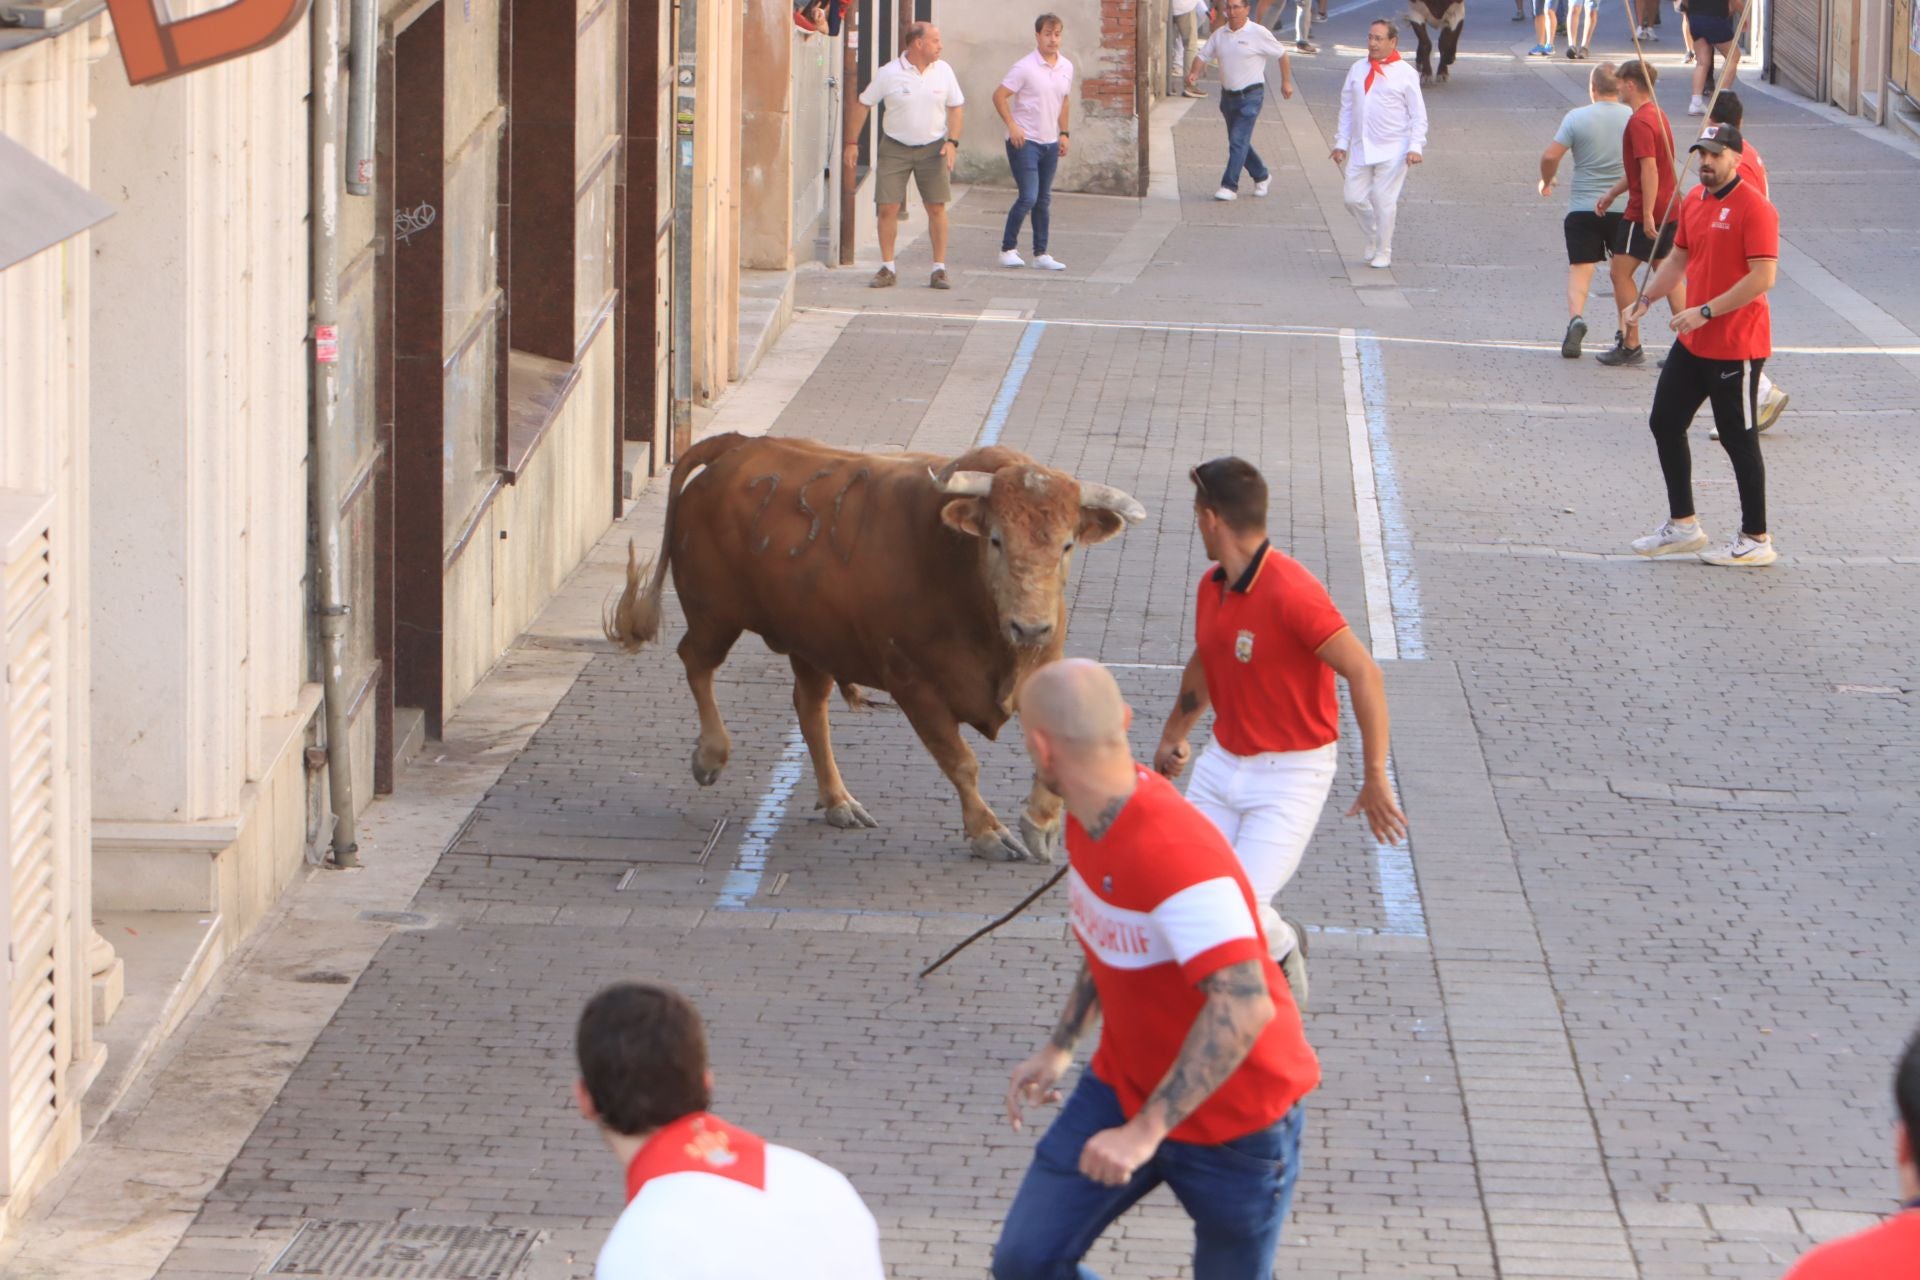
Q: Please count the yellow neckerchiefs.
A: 0